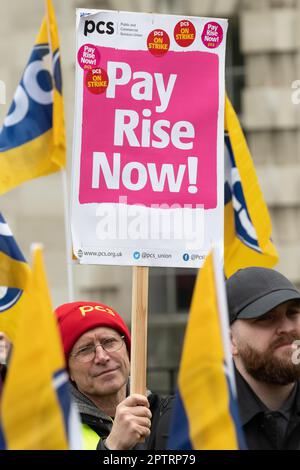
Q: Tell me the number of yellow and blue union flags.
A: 5